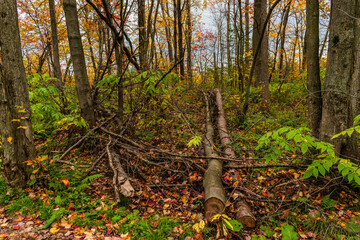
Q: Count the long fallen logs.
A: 2